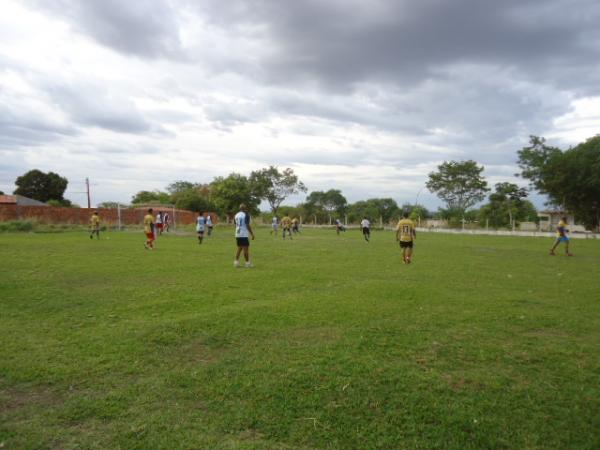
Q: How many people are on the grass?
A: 14